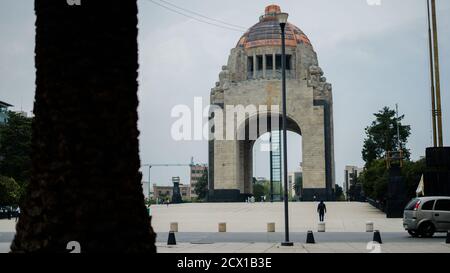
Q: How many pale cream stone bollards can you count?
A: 5